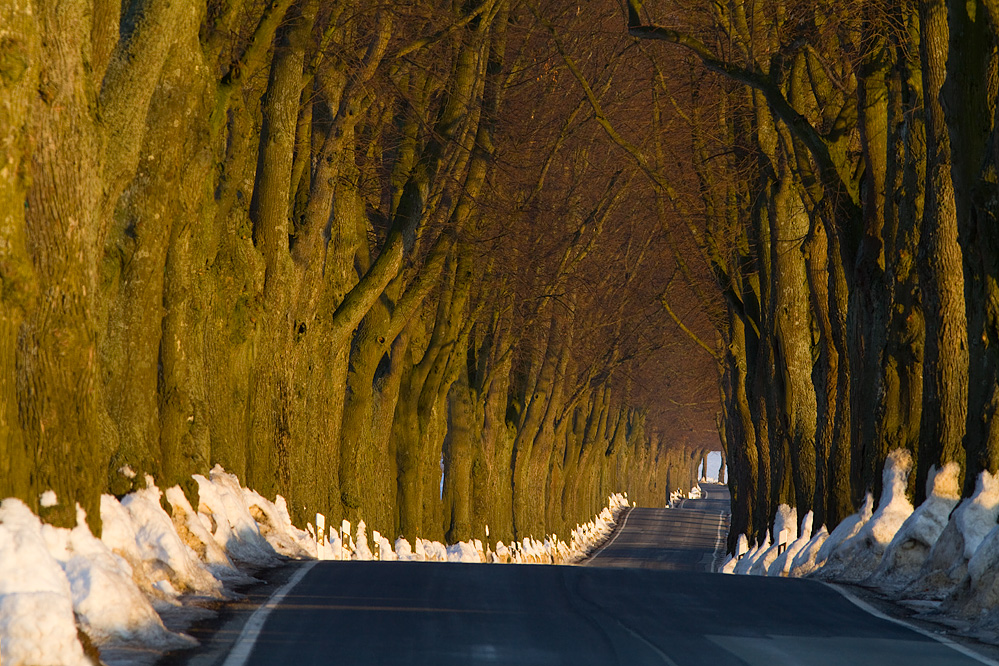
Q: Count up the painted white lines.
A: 2